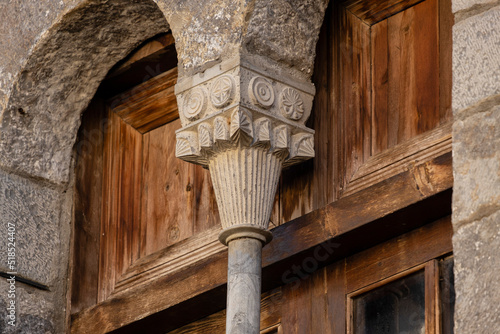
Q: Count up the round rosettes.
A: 4